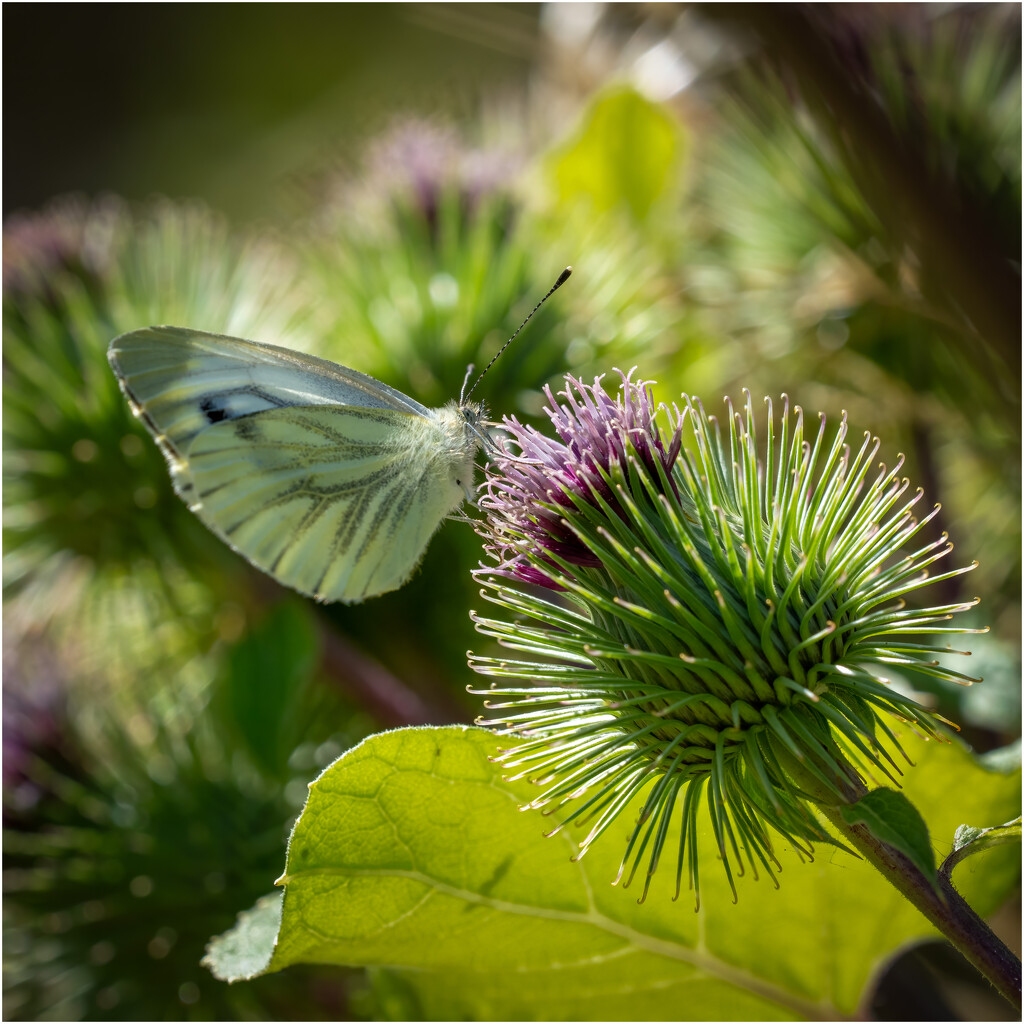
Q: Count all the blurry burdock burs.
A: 4